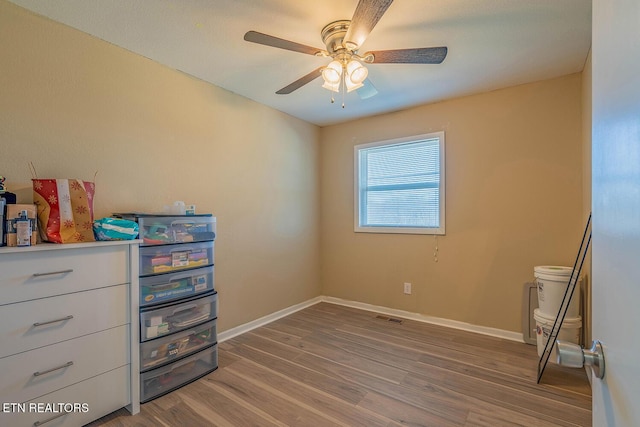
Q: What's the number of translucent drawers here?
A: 6